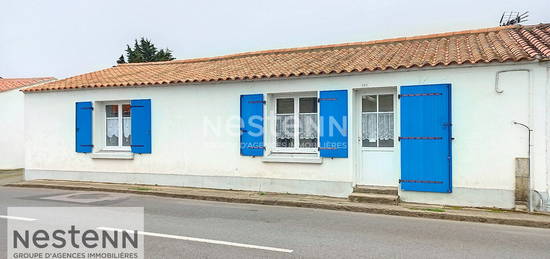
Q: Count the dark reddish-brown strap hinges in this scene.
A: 11